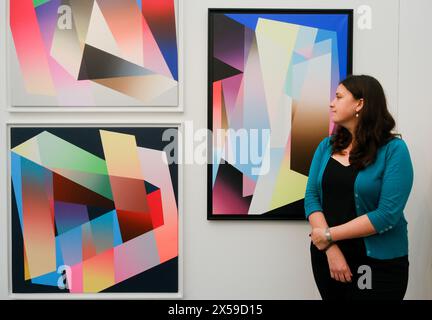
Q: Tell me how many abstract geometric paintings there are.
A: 3